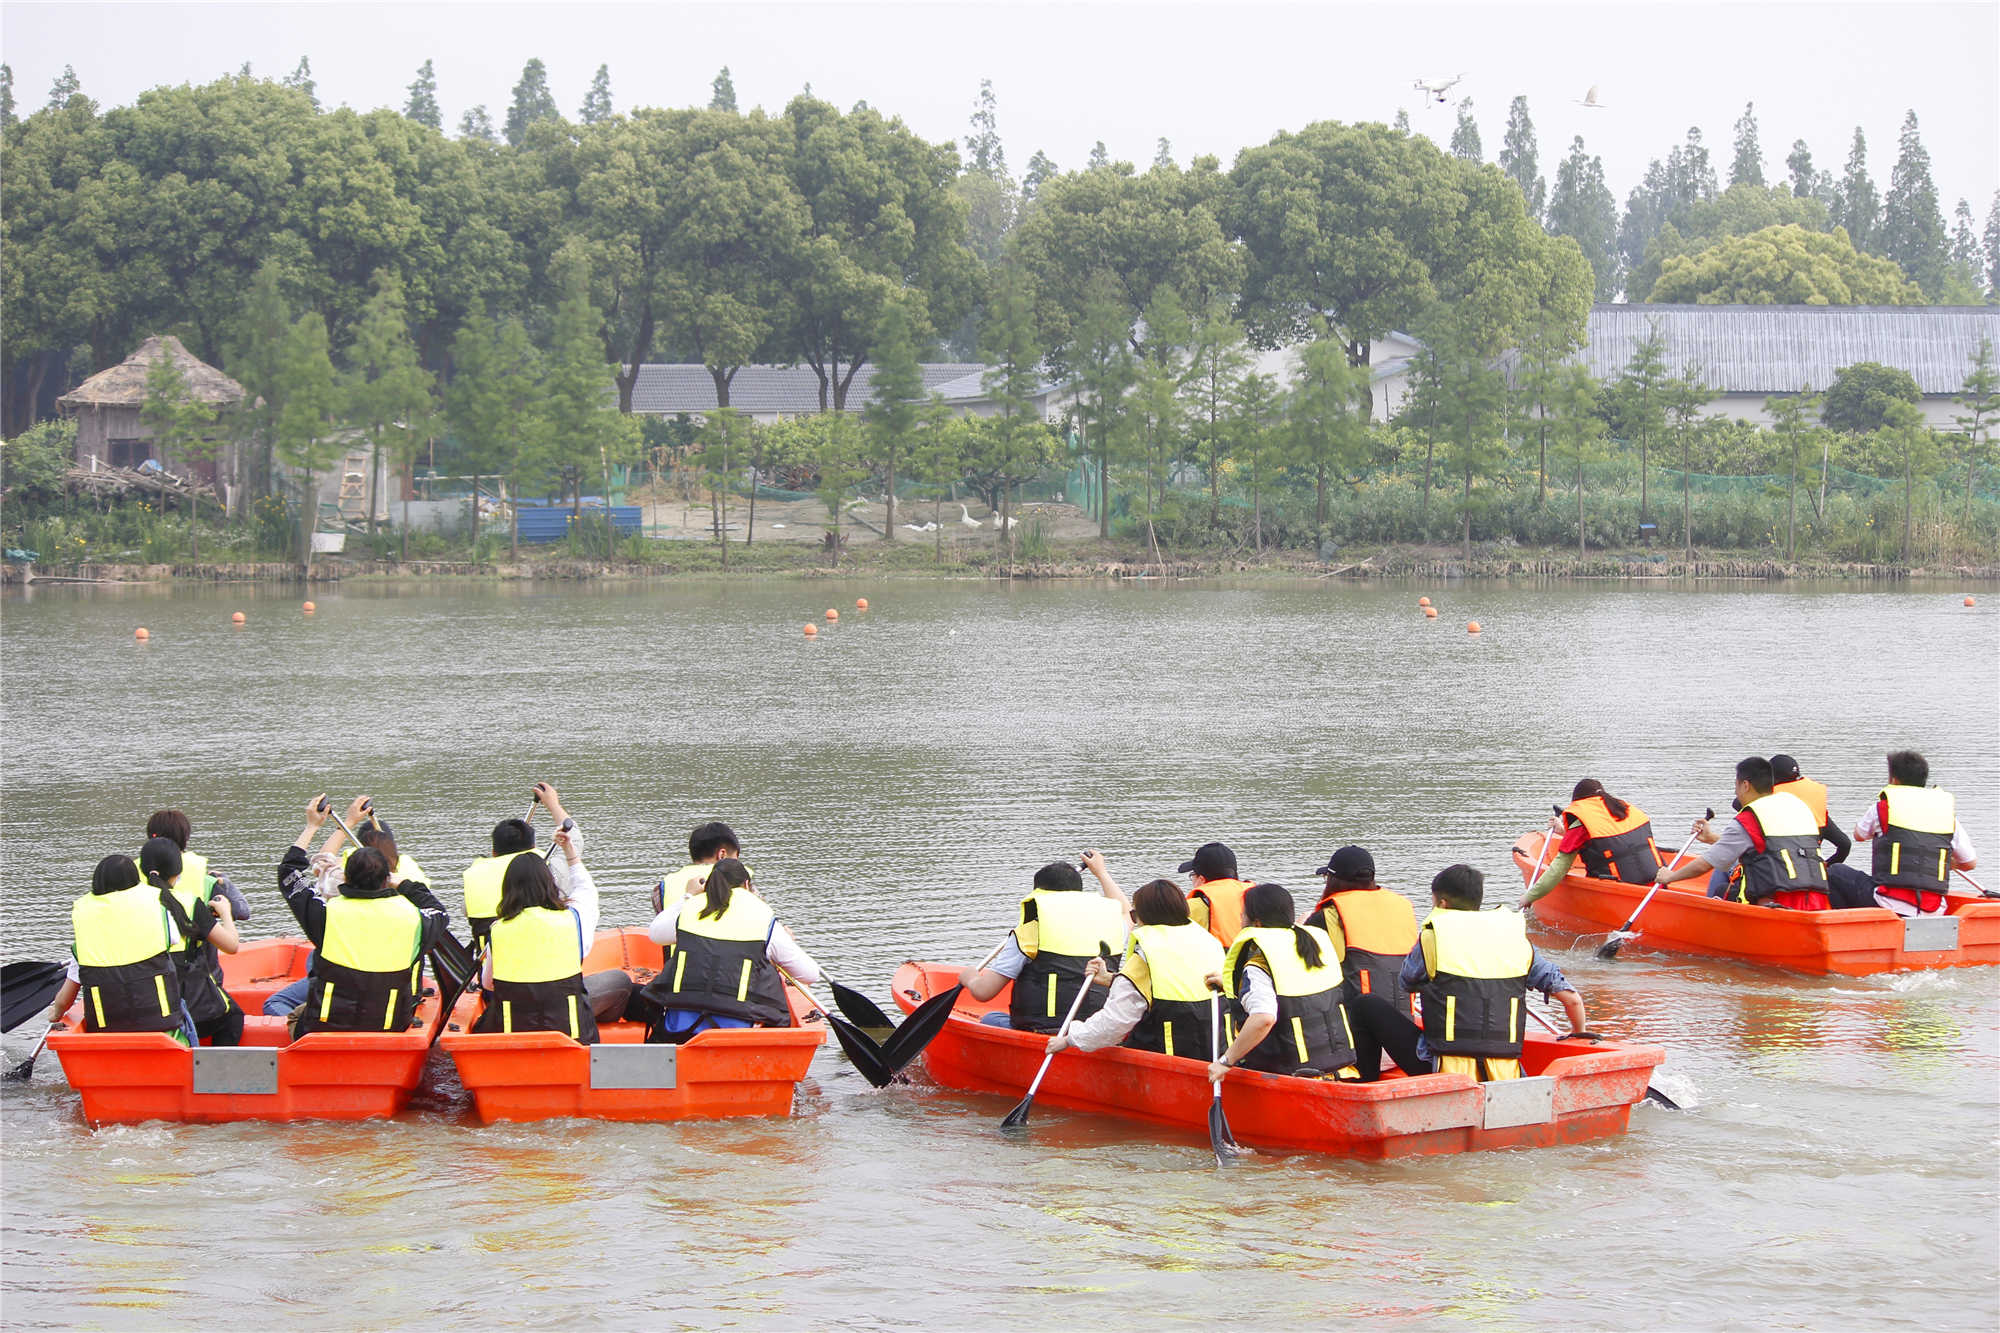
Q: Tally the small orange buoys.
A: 10